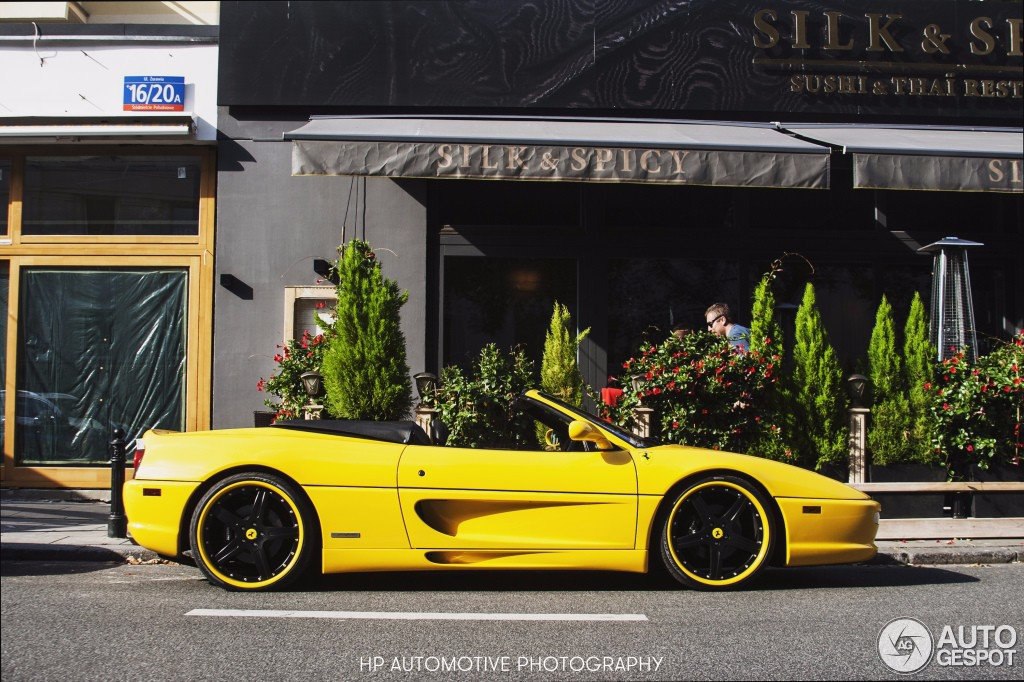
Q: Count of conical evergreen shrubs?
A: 6